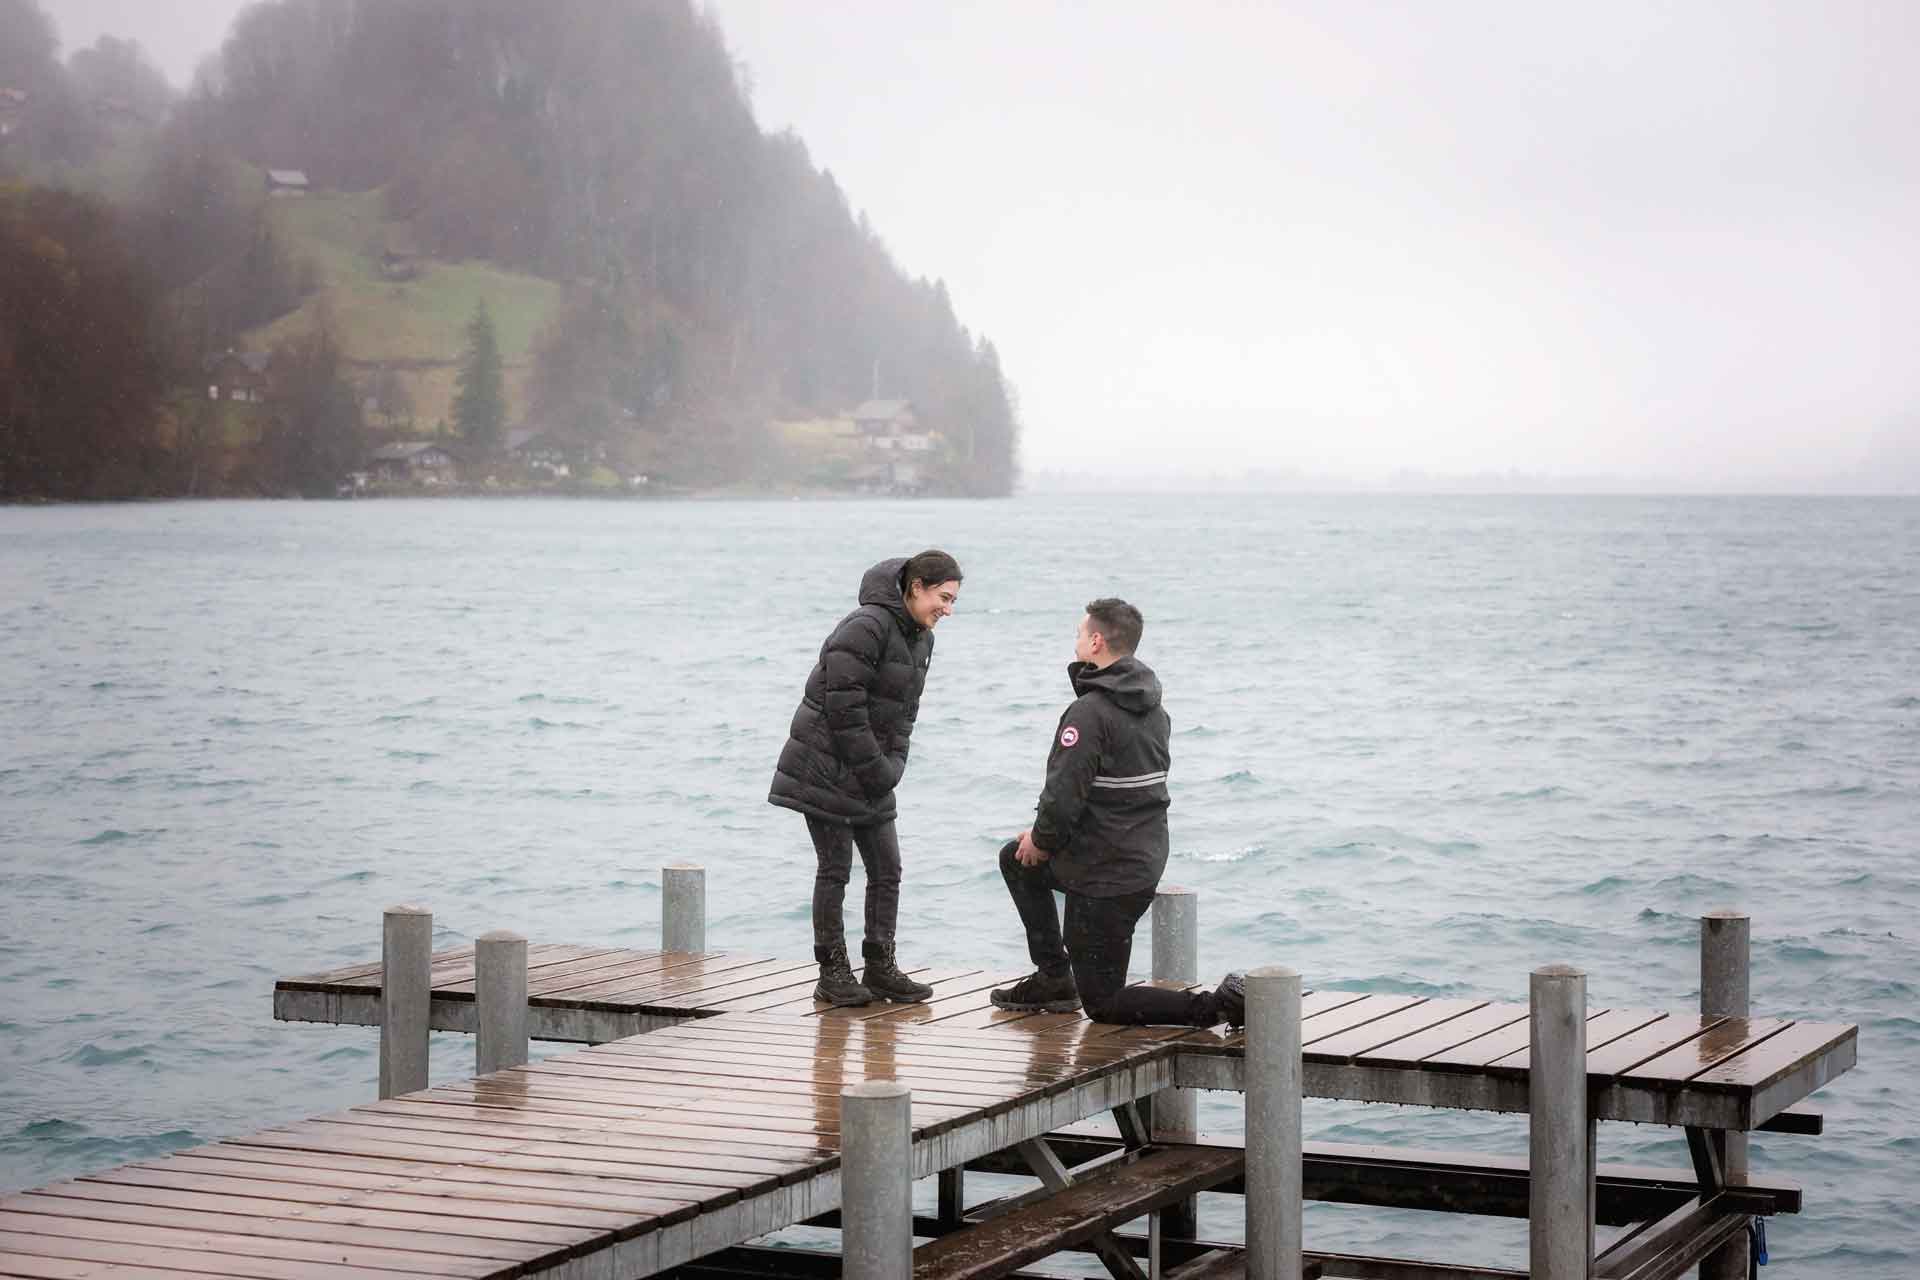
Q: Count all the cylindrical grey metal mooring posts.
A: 8